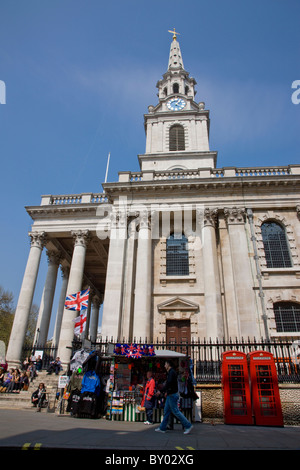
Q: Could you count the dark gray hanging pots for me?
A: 0